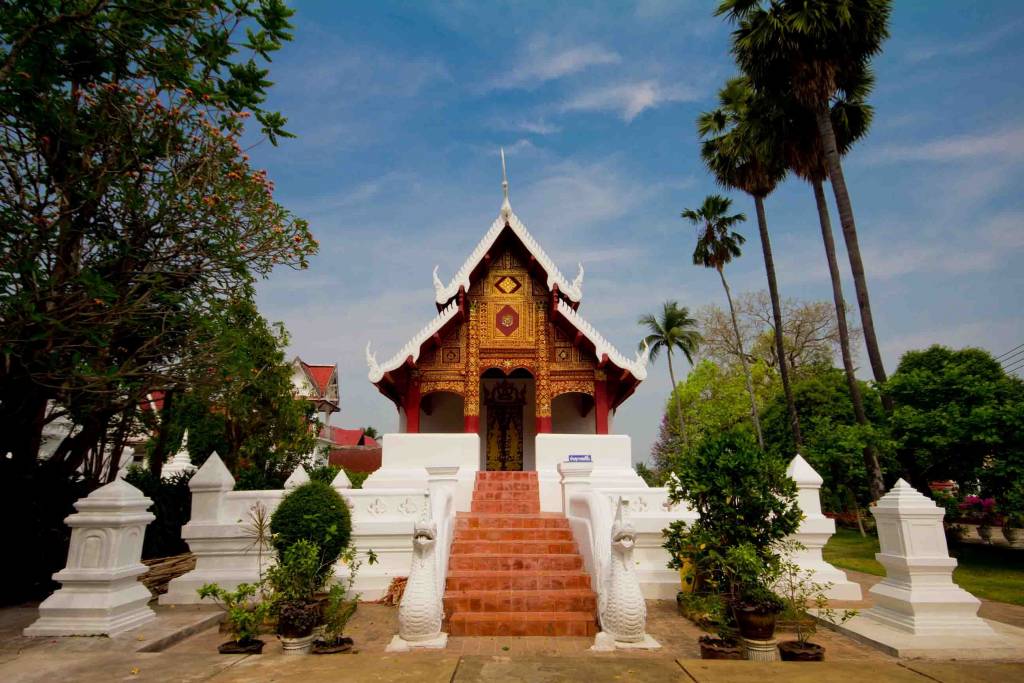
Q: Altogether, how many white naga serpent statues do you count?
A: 2